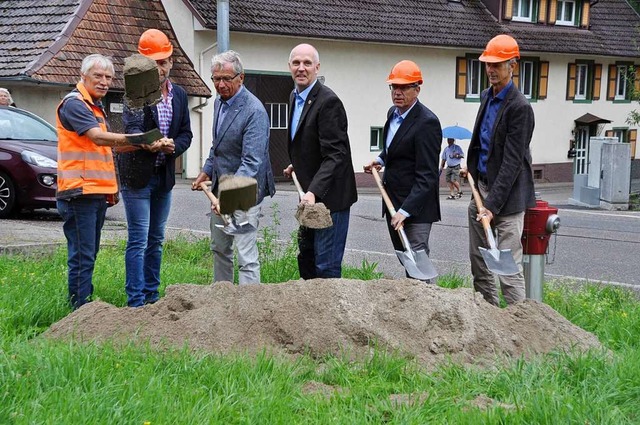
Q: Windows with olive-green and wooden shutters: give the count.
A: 7